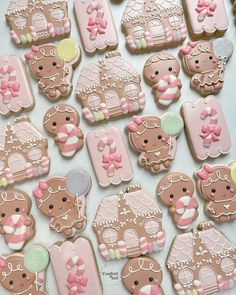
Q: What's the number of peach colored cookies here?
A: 6